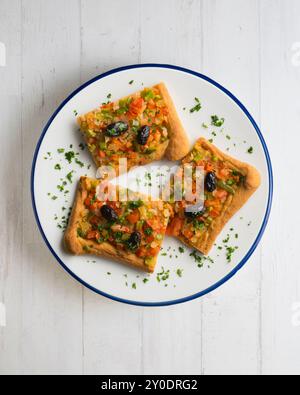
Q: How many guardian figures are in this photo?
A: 0